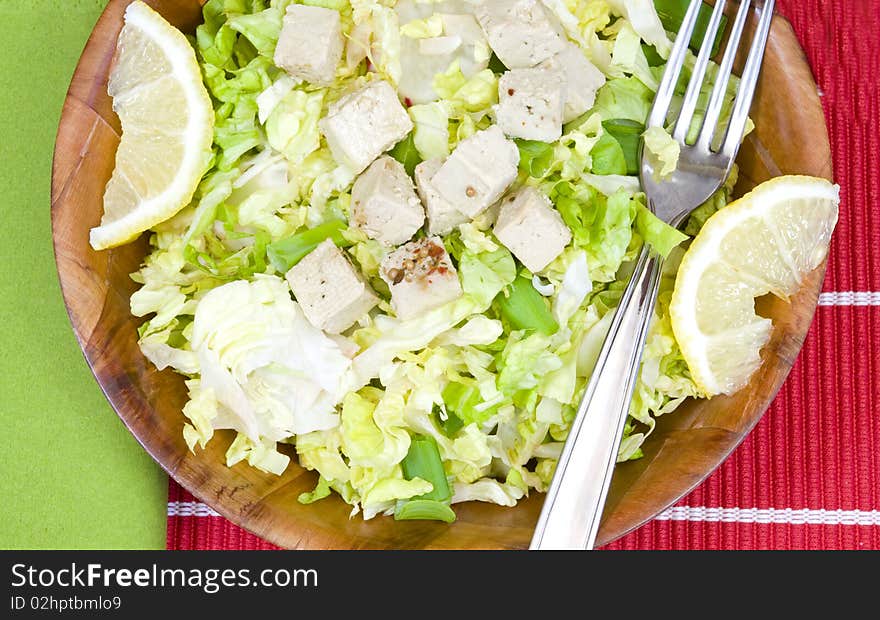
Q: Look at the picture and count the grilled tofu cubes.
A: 11